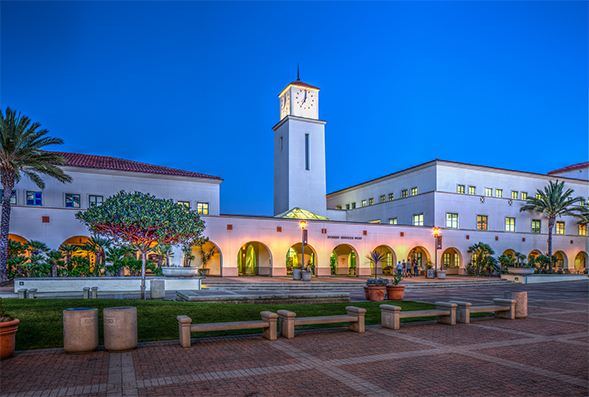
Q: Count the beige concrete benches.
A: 4